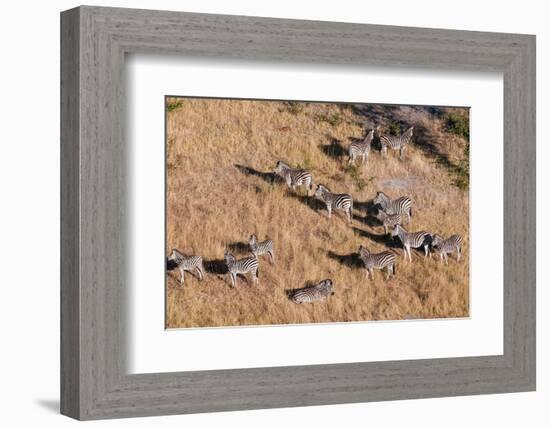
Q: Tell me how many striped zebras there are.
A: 13